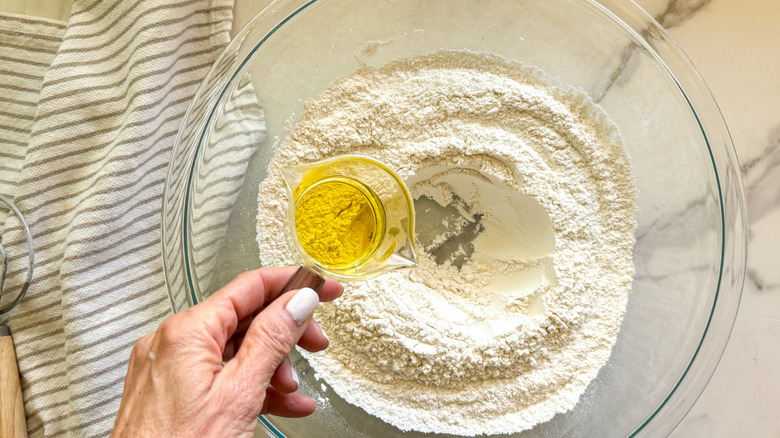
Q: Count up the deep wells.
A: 1